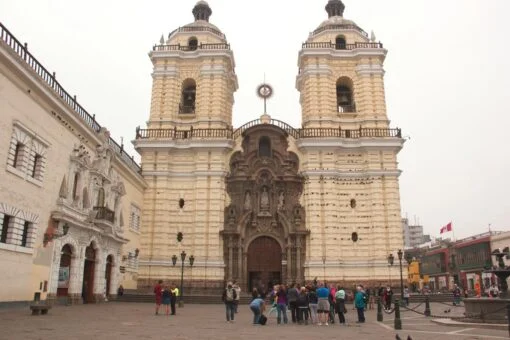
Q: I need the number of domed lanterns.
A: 2